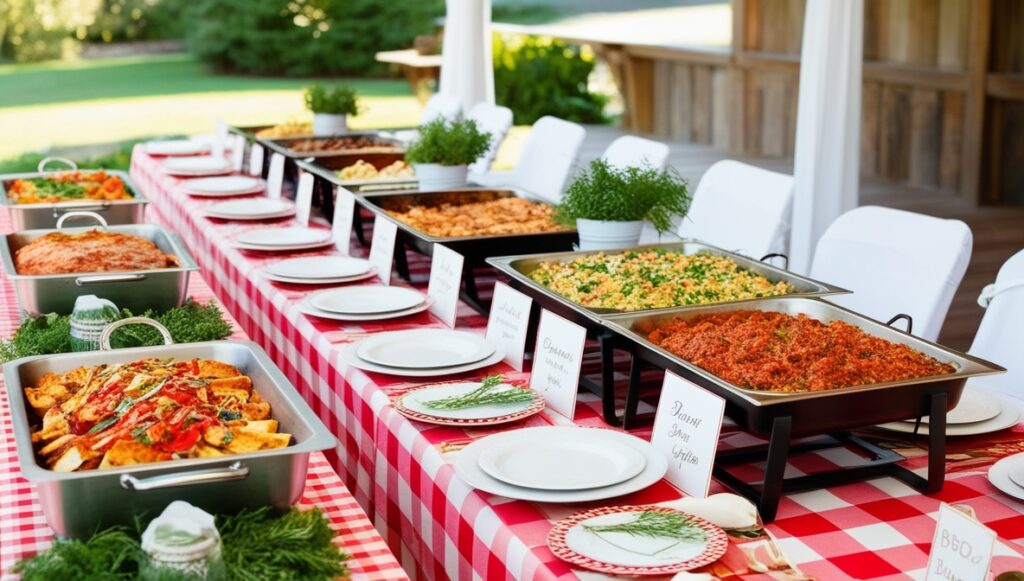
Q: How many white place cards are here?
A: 12